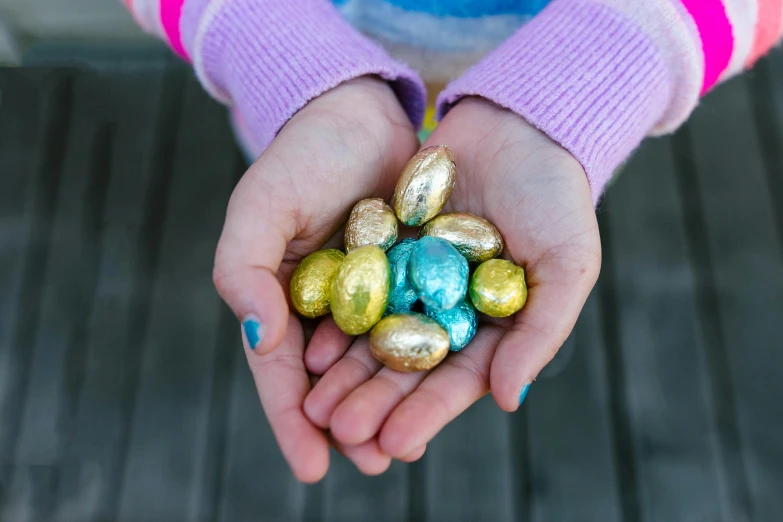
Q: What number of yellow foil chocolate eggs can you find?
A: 3